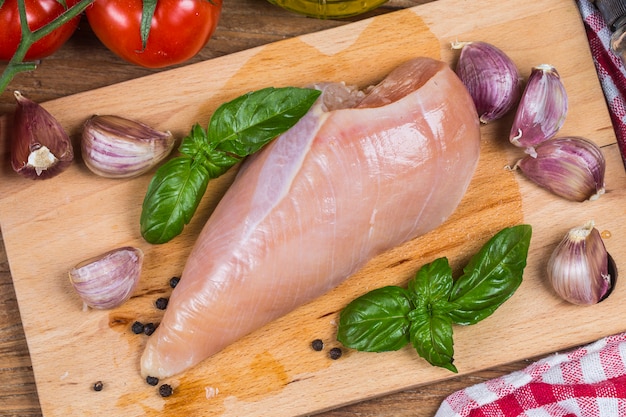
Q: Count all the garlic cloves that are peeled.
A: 0